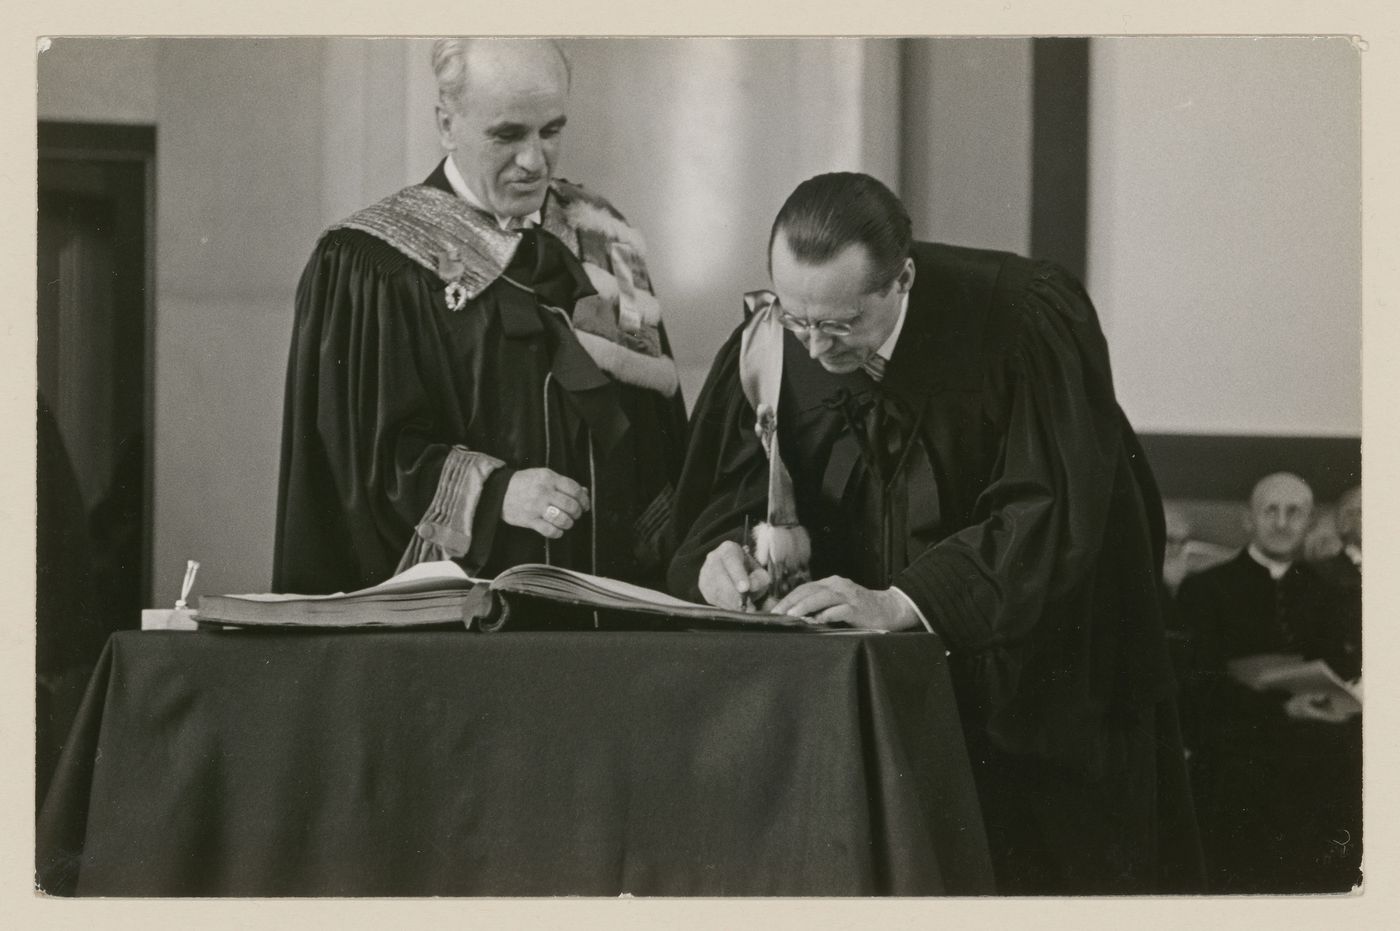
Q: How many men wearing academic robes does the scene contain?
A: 2